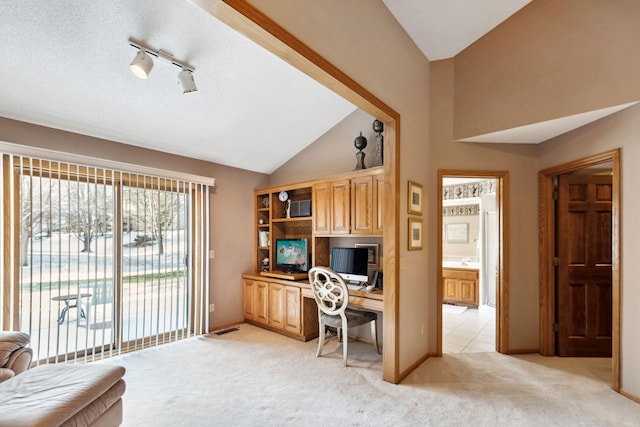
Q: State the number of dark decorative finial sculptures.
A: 2